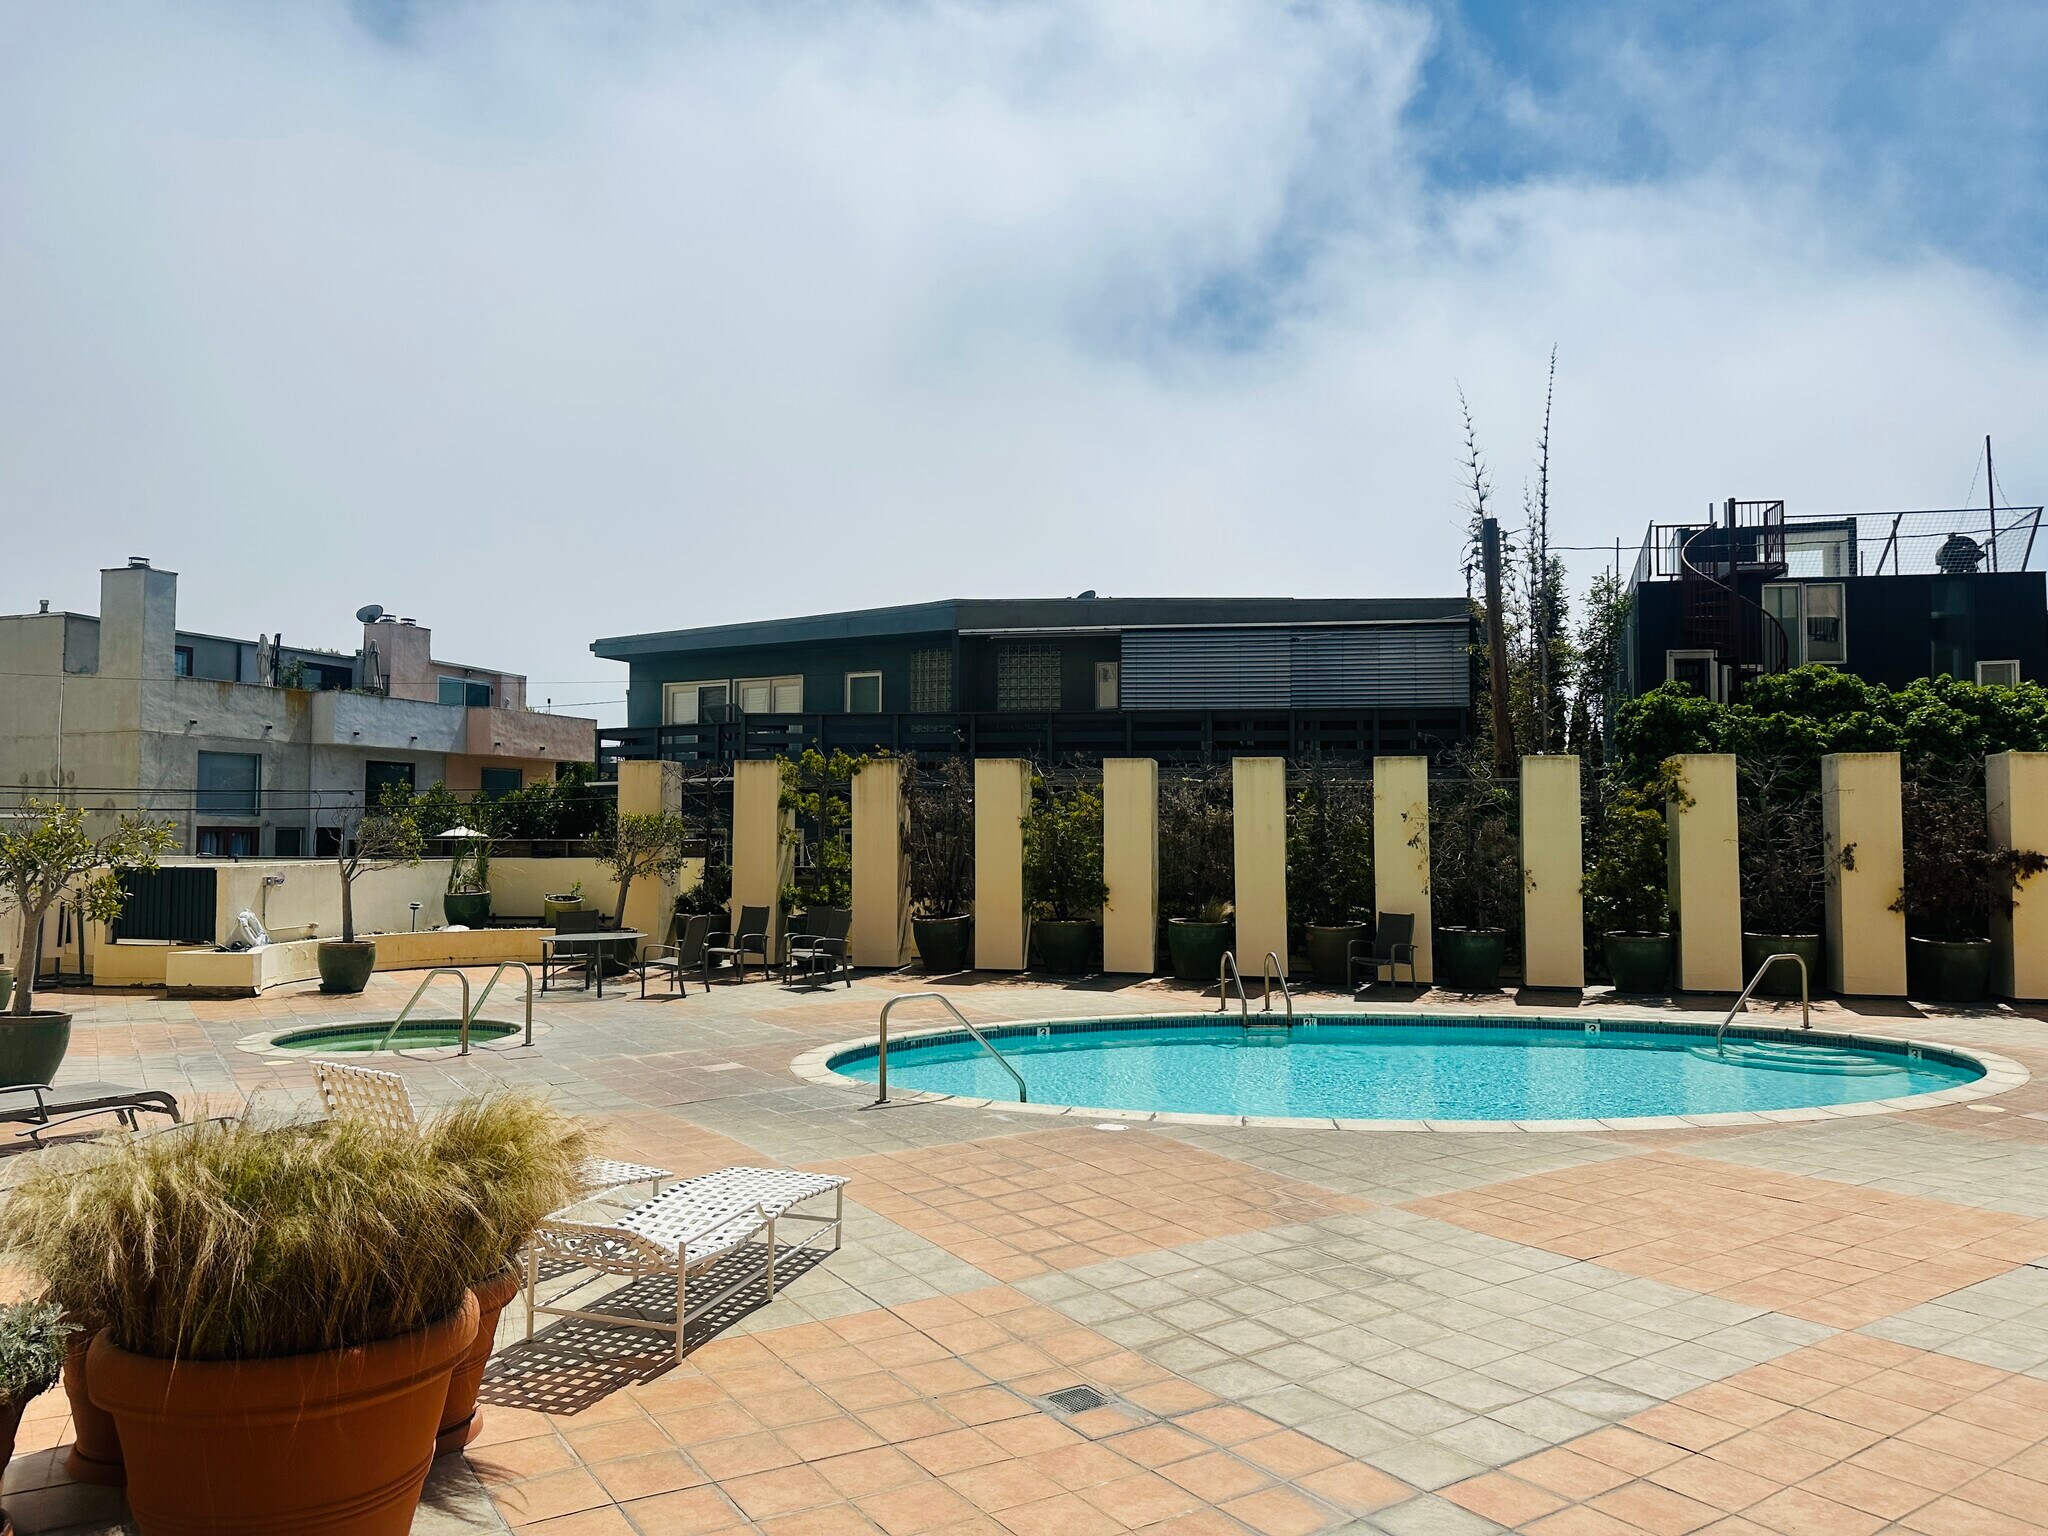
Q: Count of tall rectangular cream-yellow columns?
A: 11